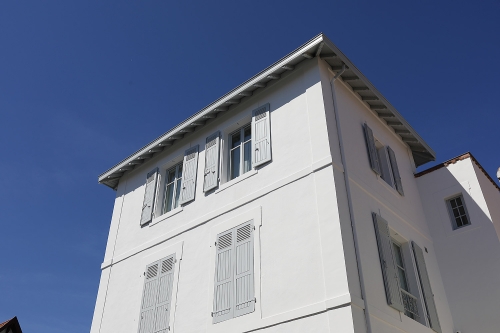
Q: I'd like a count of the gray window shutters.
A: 12